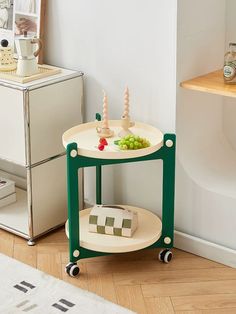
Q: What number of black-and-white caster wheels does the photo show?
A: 2